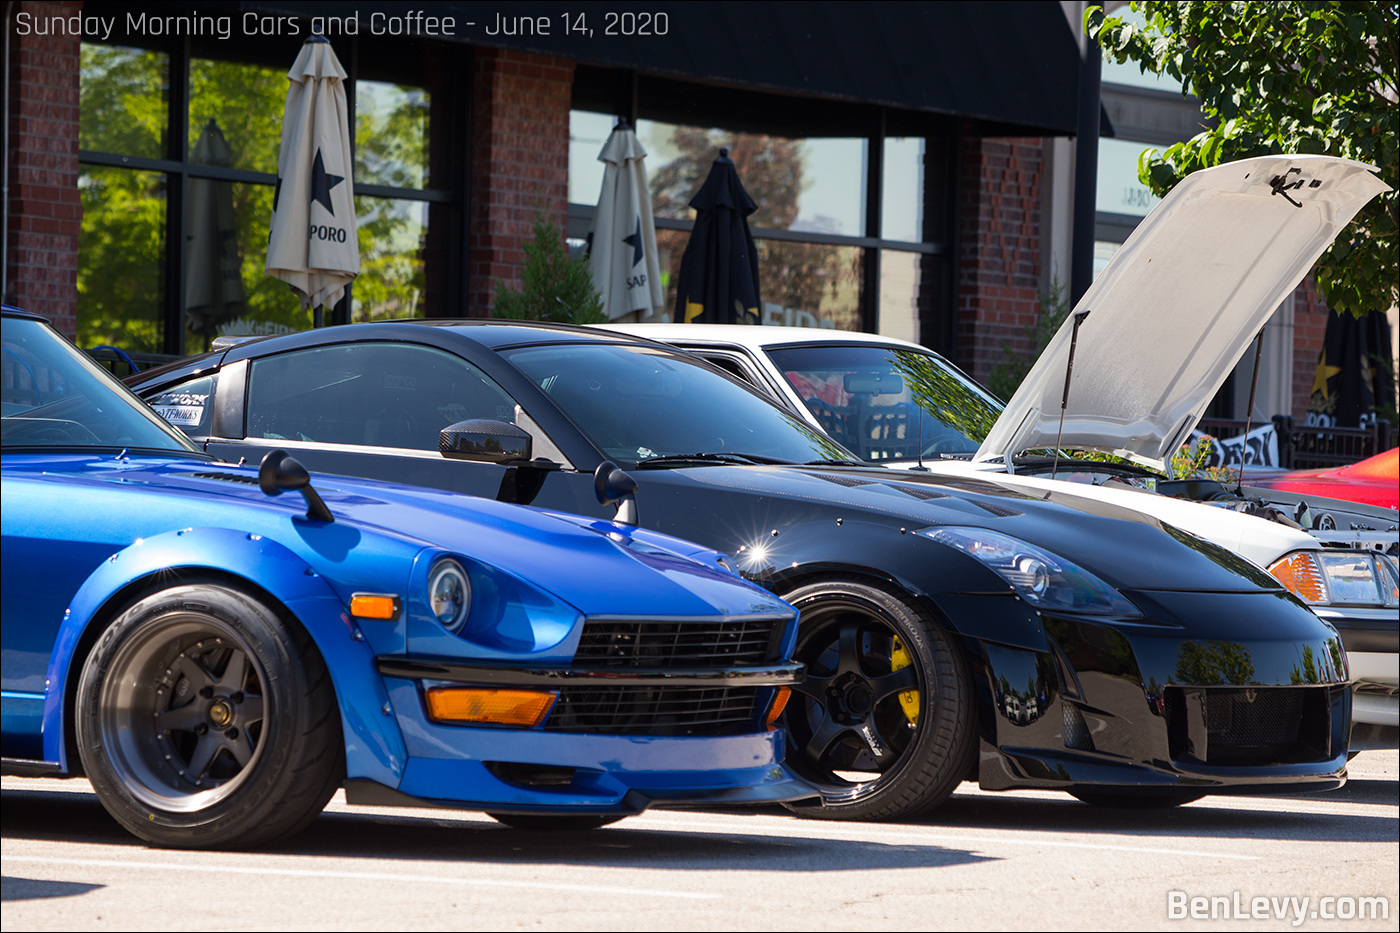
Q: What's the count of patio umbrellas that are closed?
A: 4